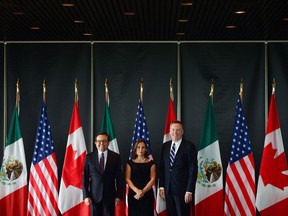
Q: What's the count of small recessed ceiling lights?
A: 12